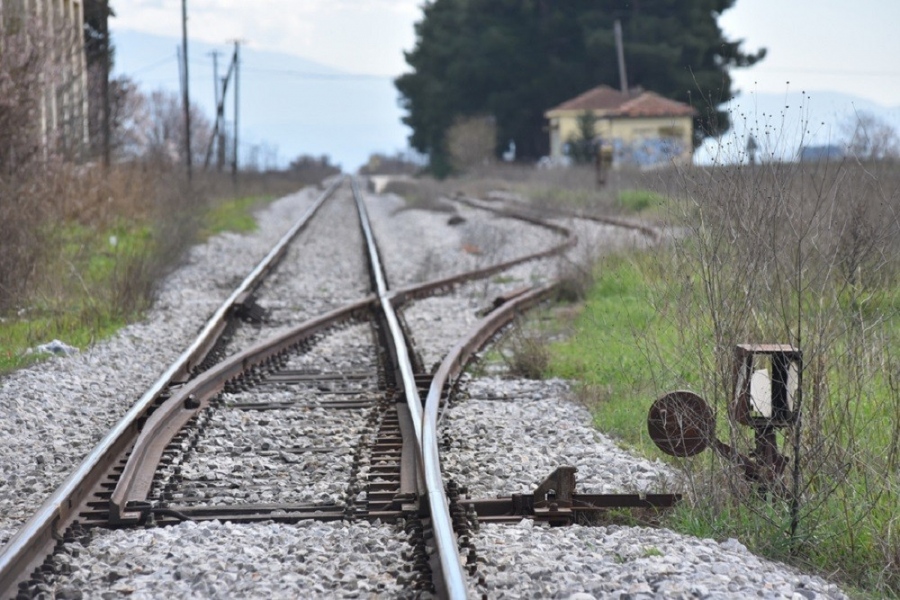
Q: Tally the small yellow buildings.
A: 1